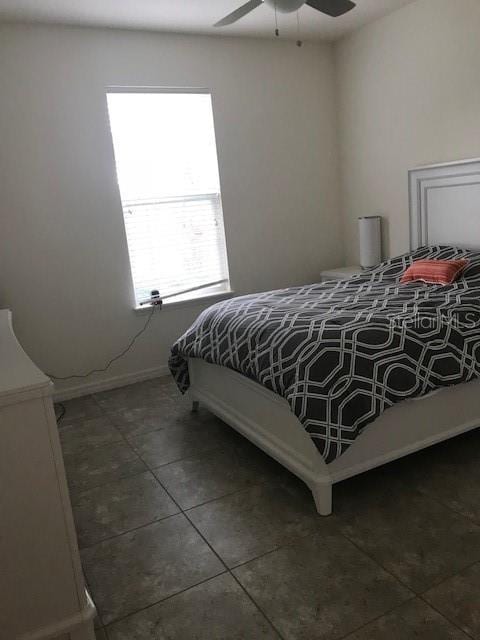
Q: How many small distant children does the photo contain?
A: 0